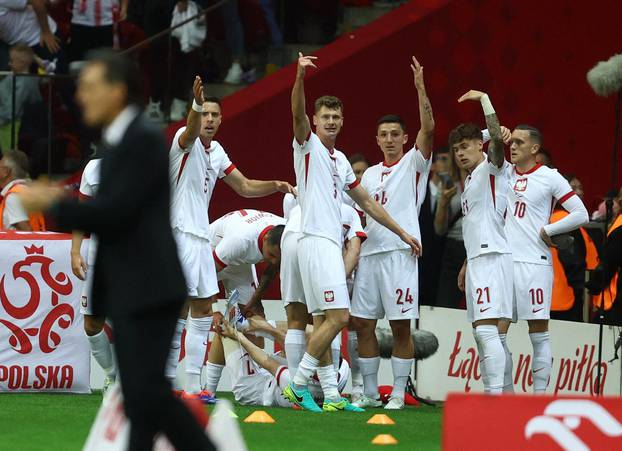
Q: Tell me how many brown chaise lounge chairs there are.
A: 0